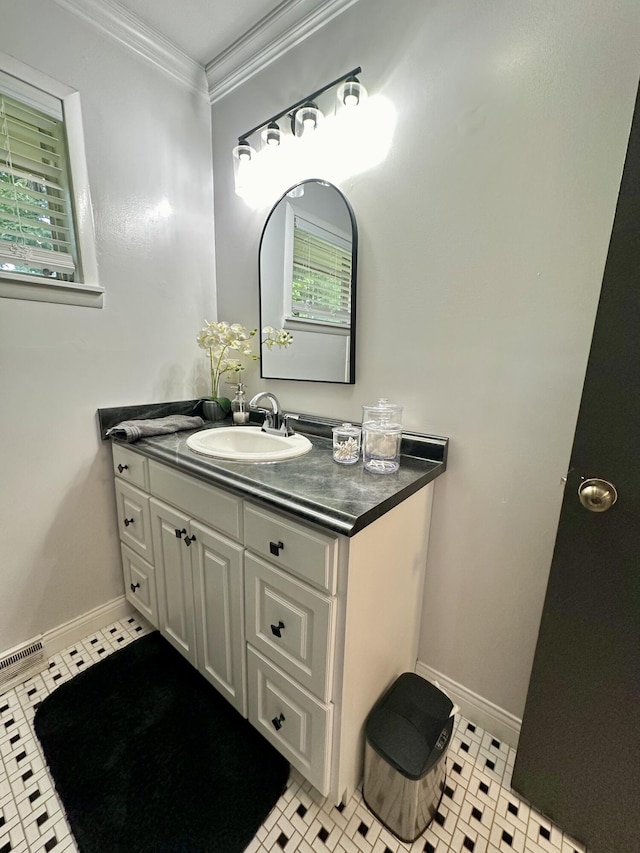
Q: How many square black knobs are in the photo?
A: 8